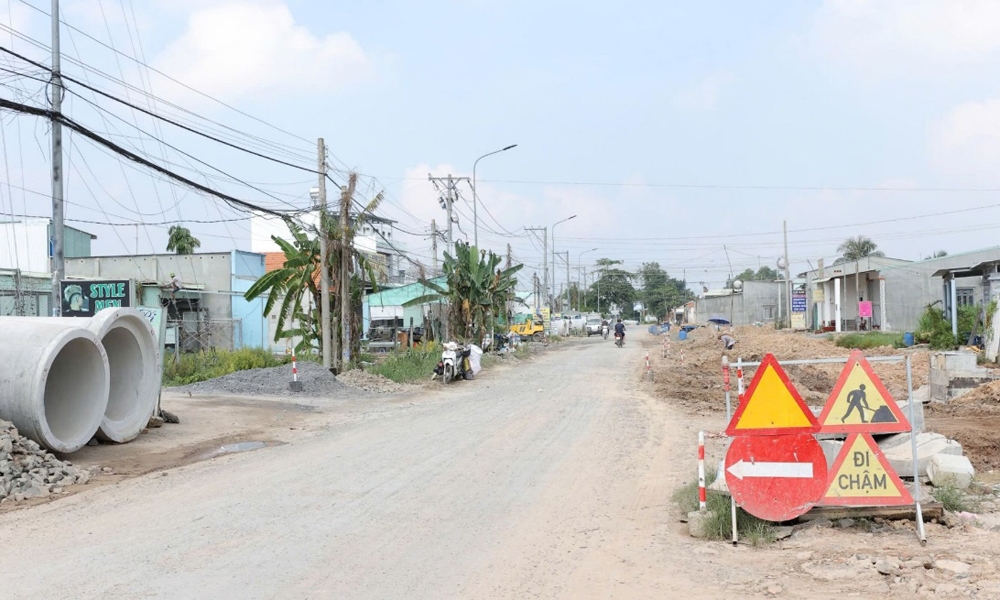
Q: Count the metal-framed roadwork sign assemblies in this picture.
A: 1